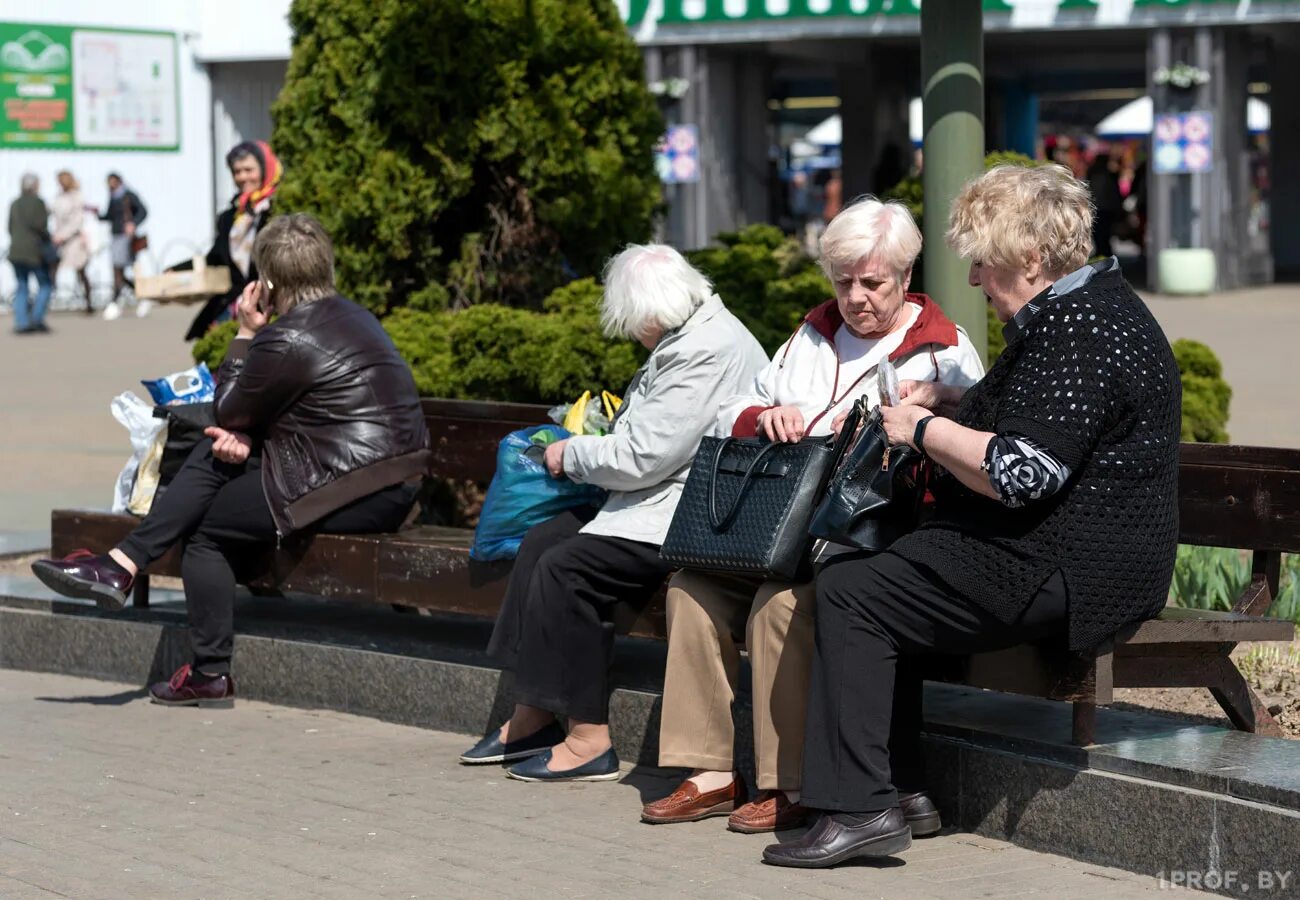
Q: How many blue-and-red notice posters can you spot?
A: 2